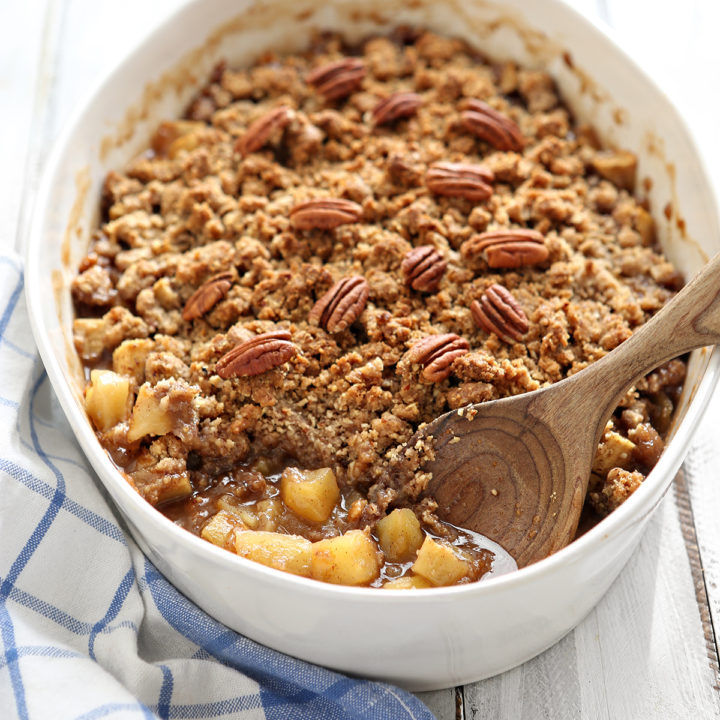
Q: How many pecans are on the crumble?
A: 13